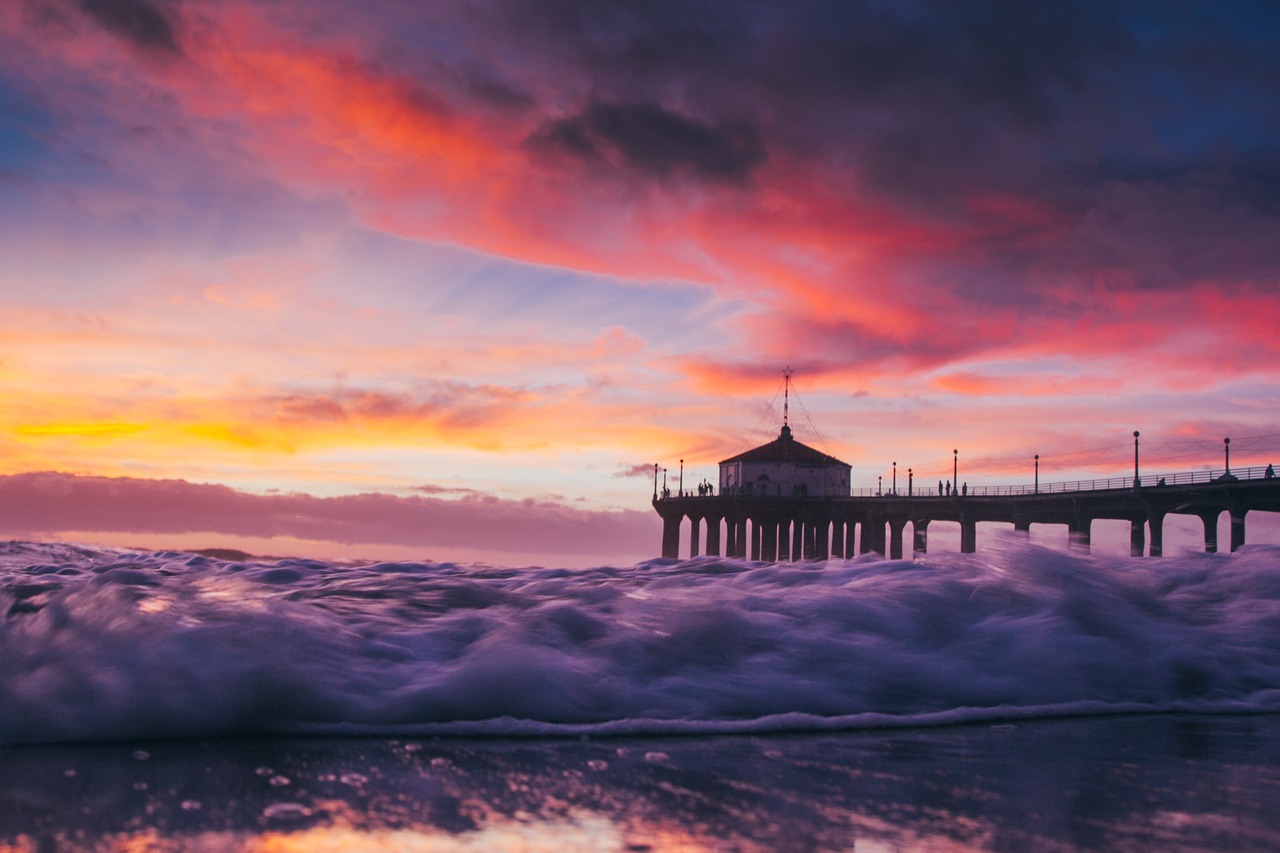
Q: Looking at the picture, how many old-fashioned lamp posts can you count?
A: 11